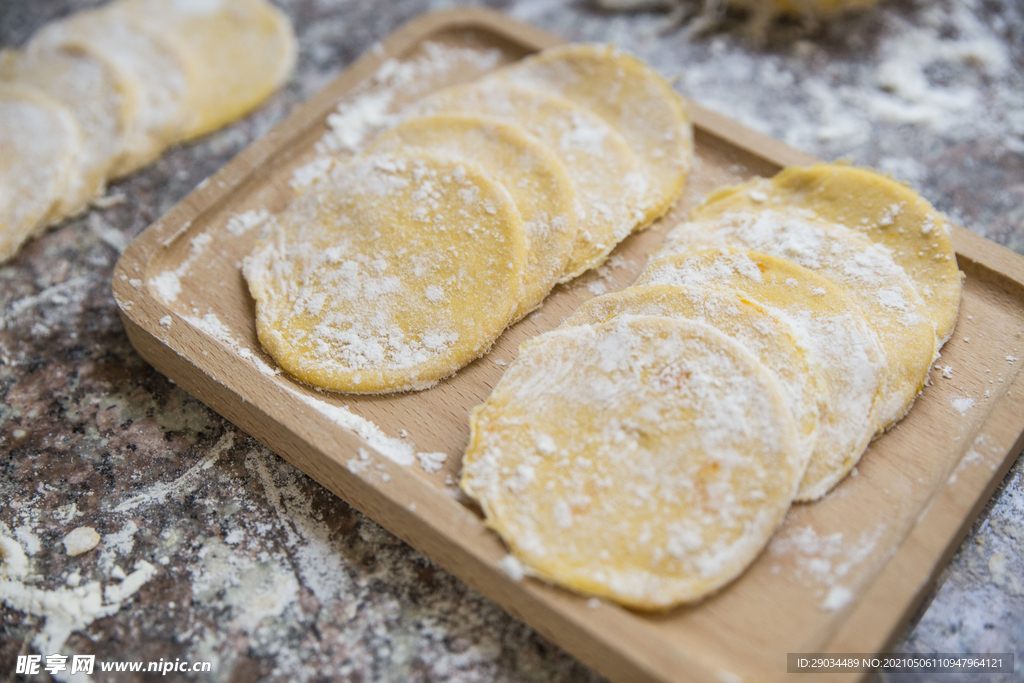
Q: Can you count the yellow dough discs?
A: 13